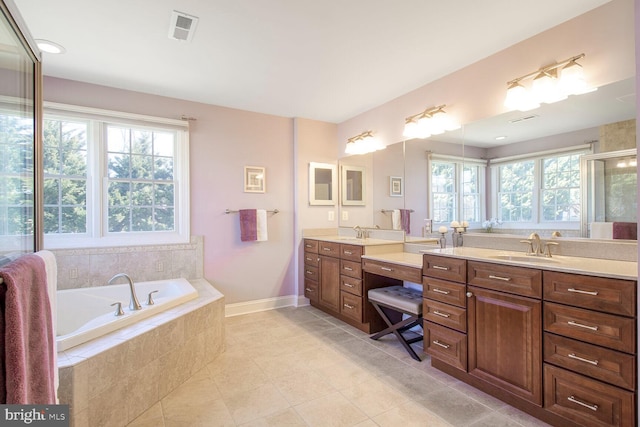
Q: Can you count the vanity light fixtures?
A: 3